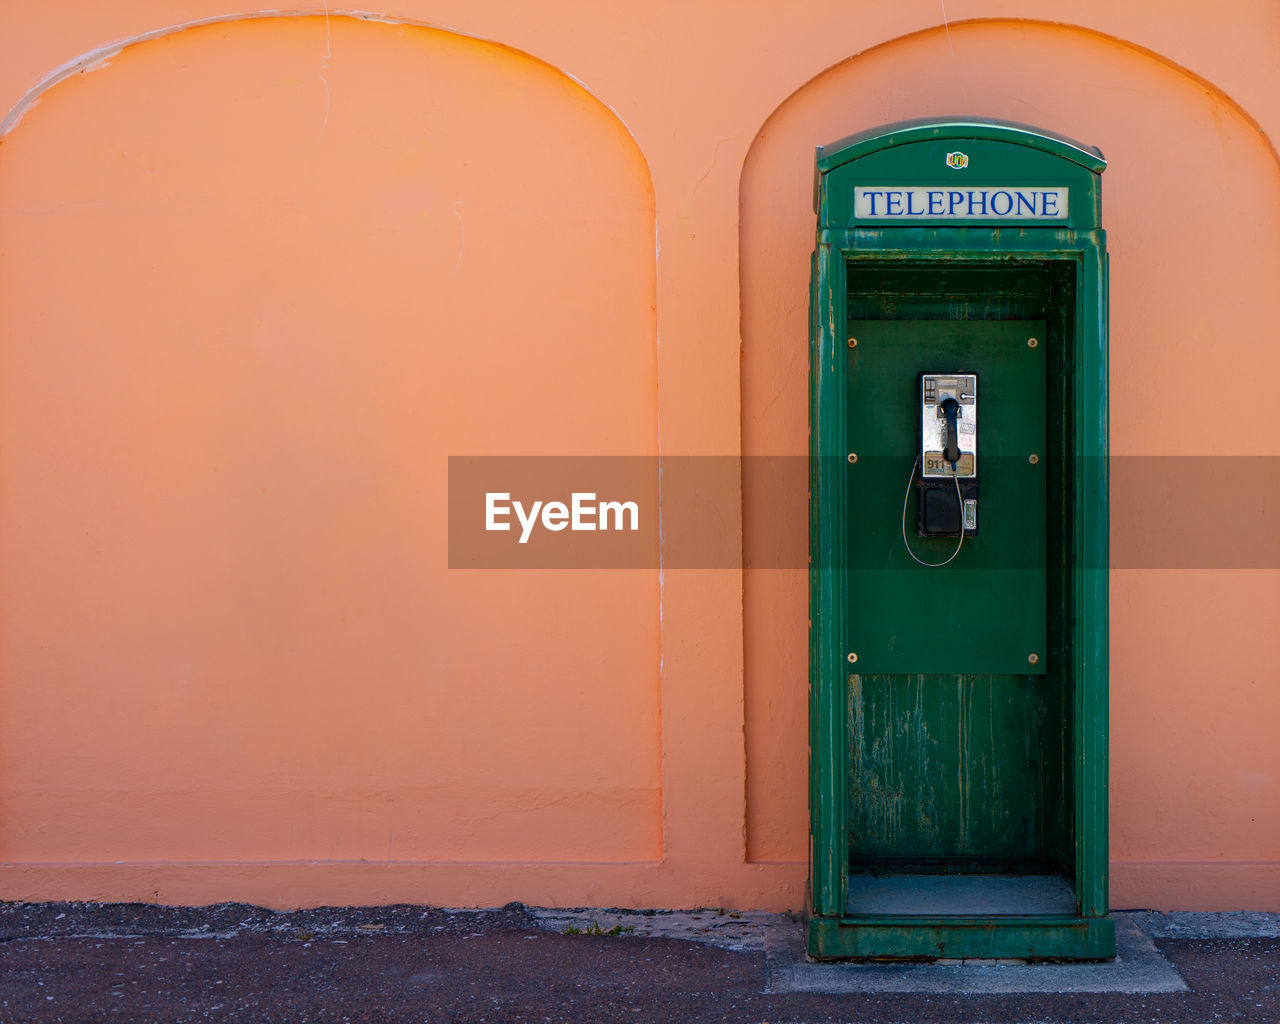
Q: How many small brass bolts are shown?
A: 6